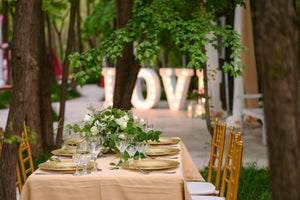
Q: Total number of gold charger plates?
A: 6